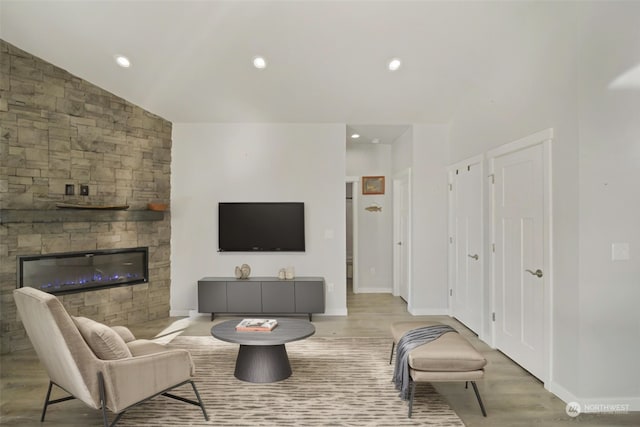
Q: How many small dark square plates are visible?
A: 2